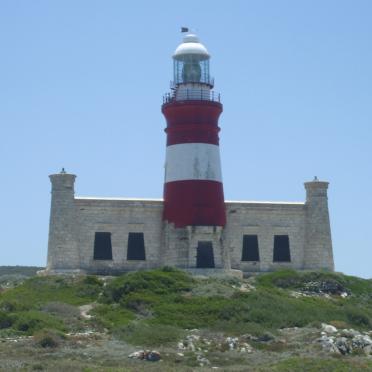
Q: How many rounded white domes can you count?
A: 1